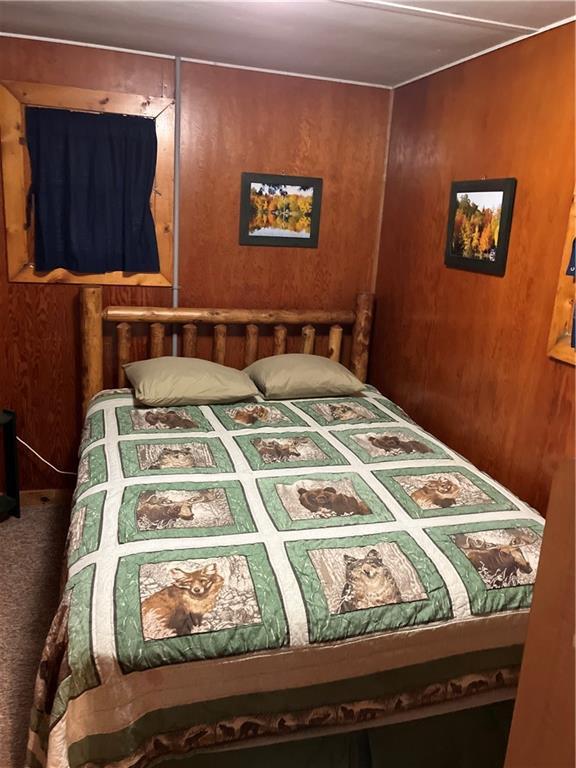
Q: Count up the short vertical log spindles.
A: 8